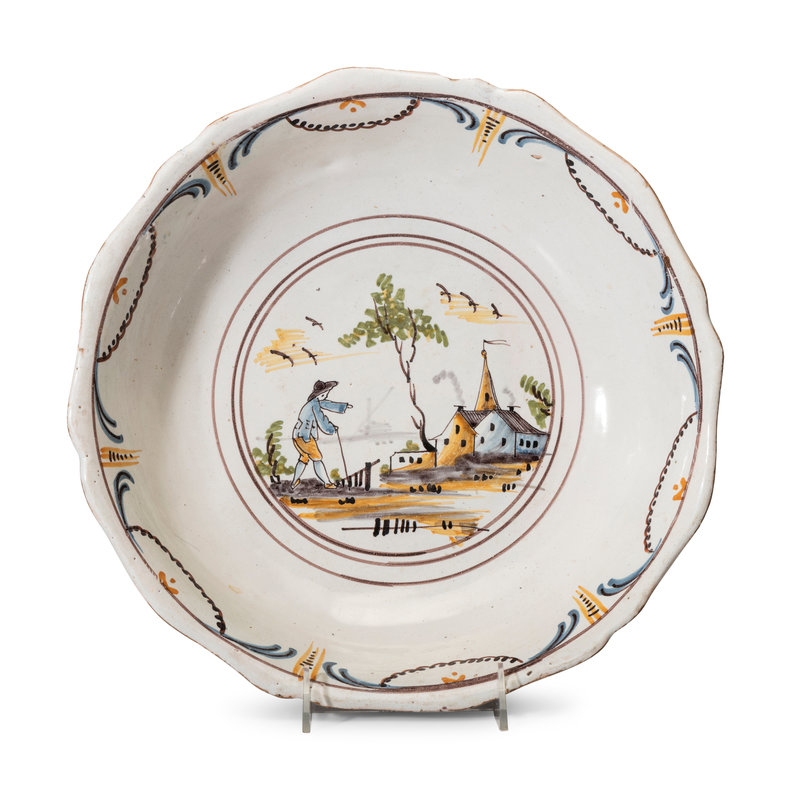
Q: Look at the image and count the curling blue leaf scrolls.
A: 12